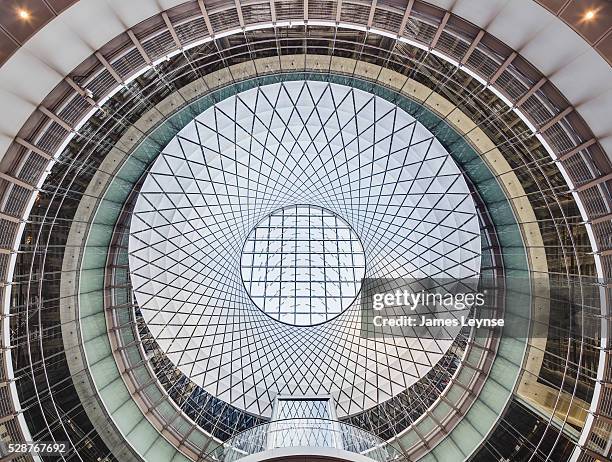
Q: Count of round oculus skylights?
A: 1